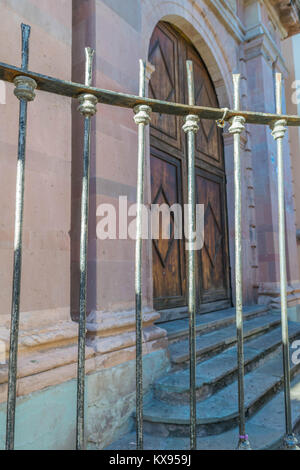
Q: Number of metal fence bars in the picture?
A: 6